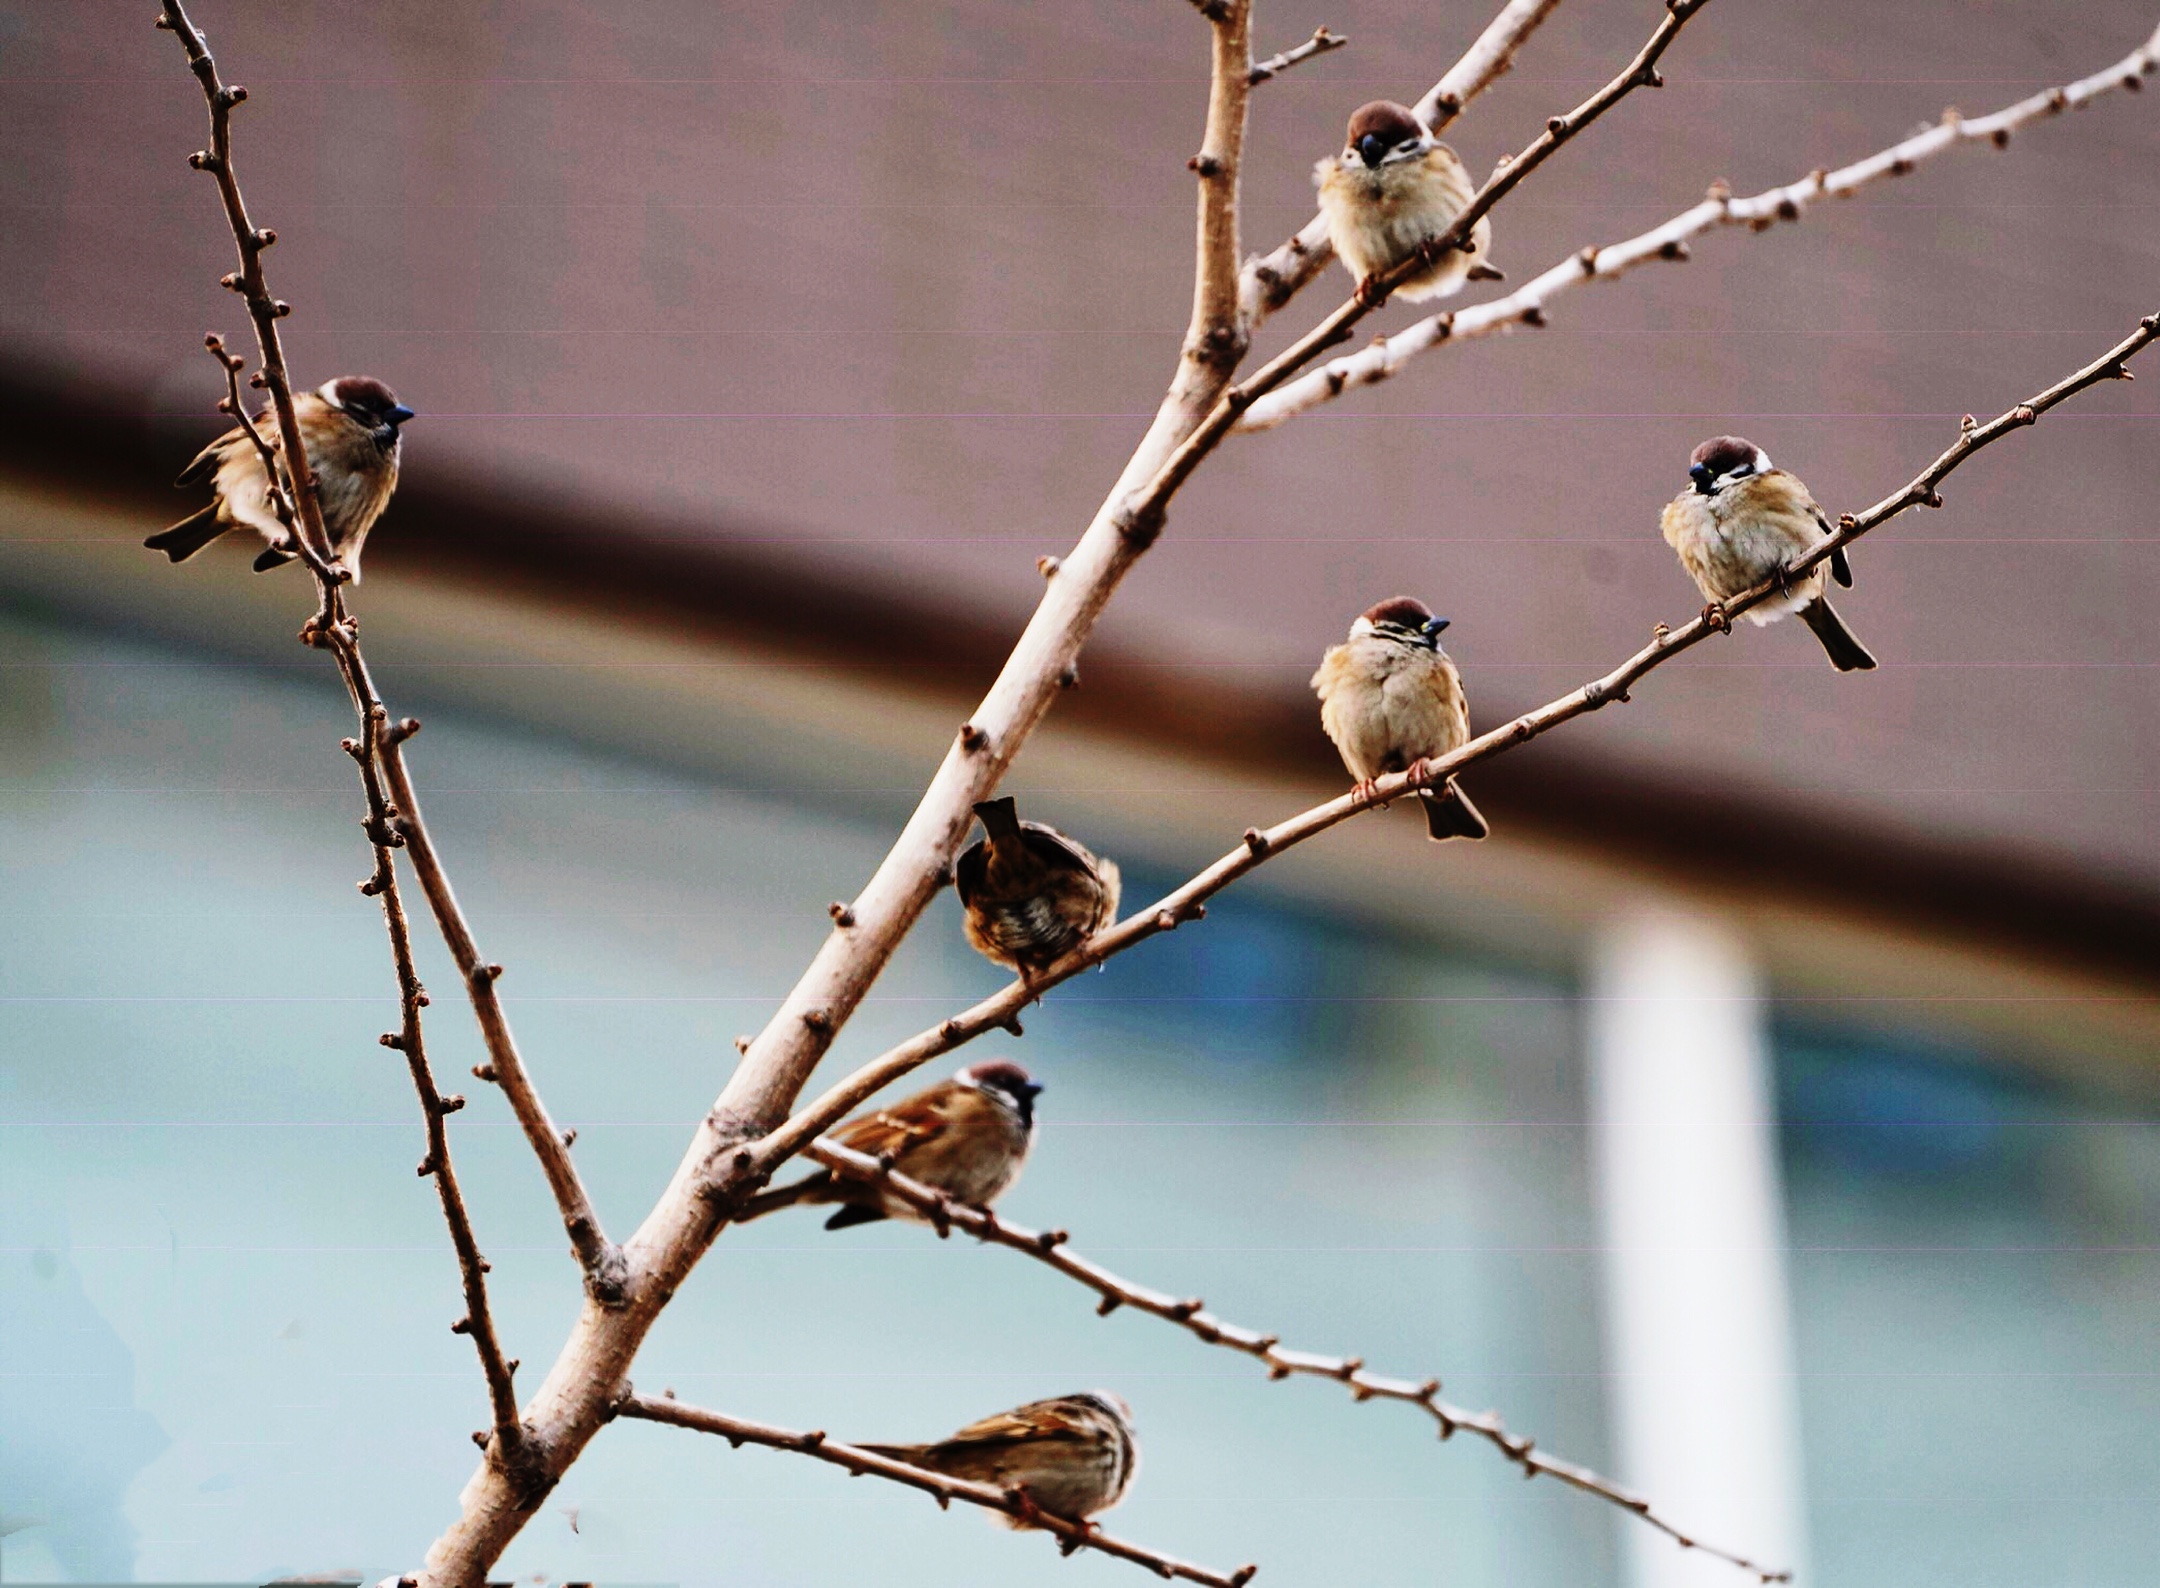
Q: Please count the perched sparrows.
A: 7